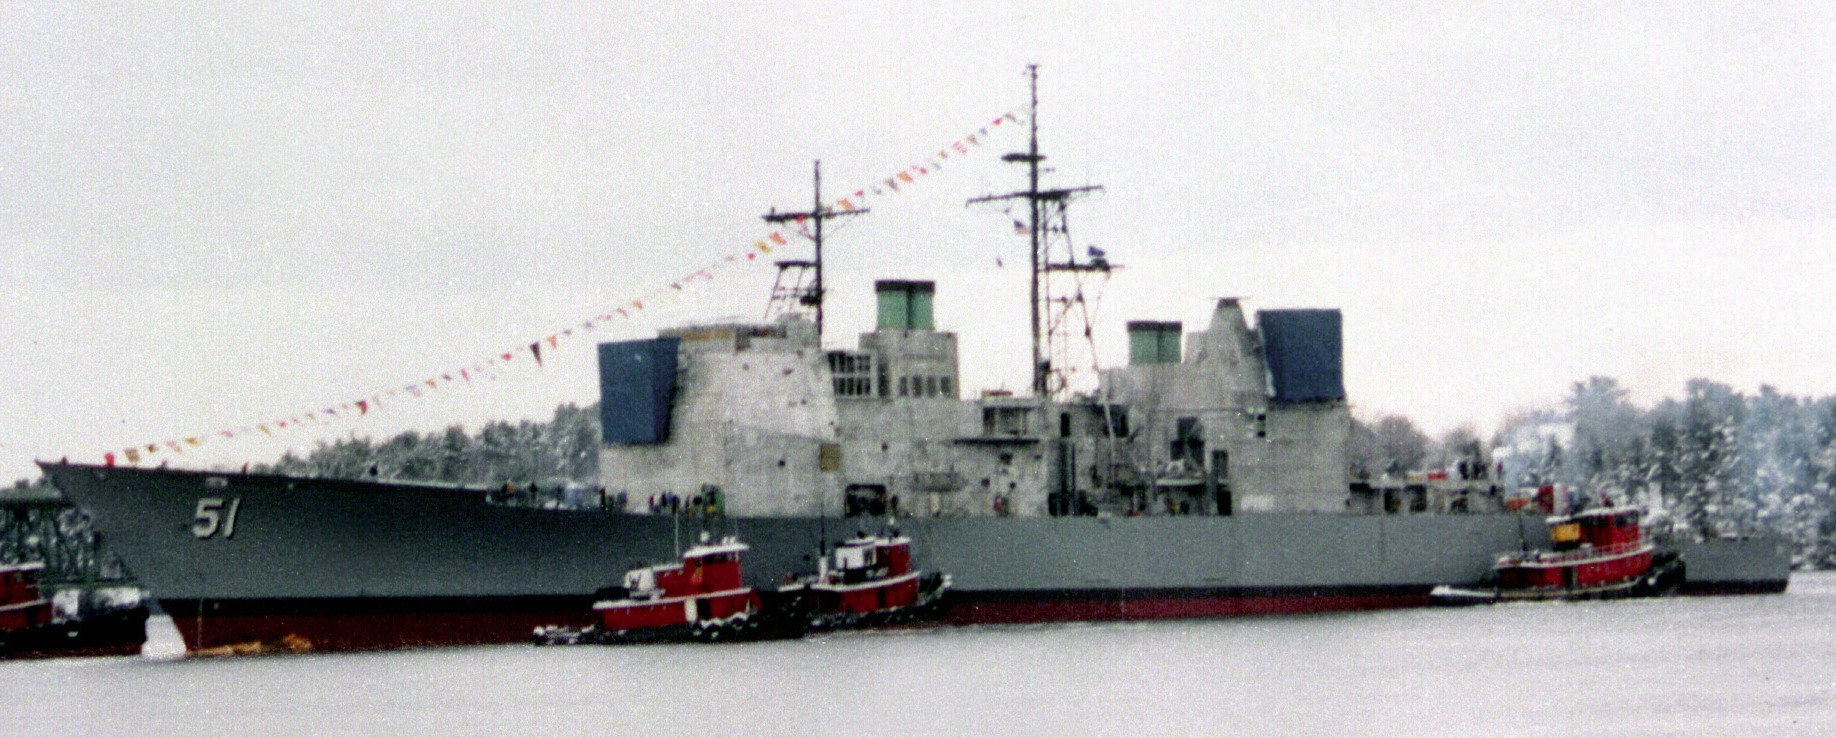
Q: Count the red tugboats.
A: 4